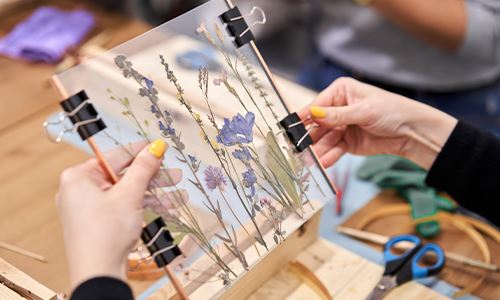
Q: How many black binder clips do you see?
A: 4